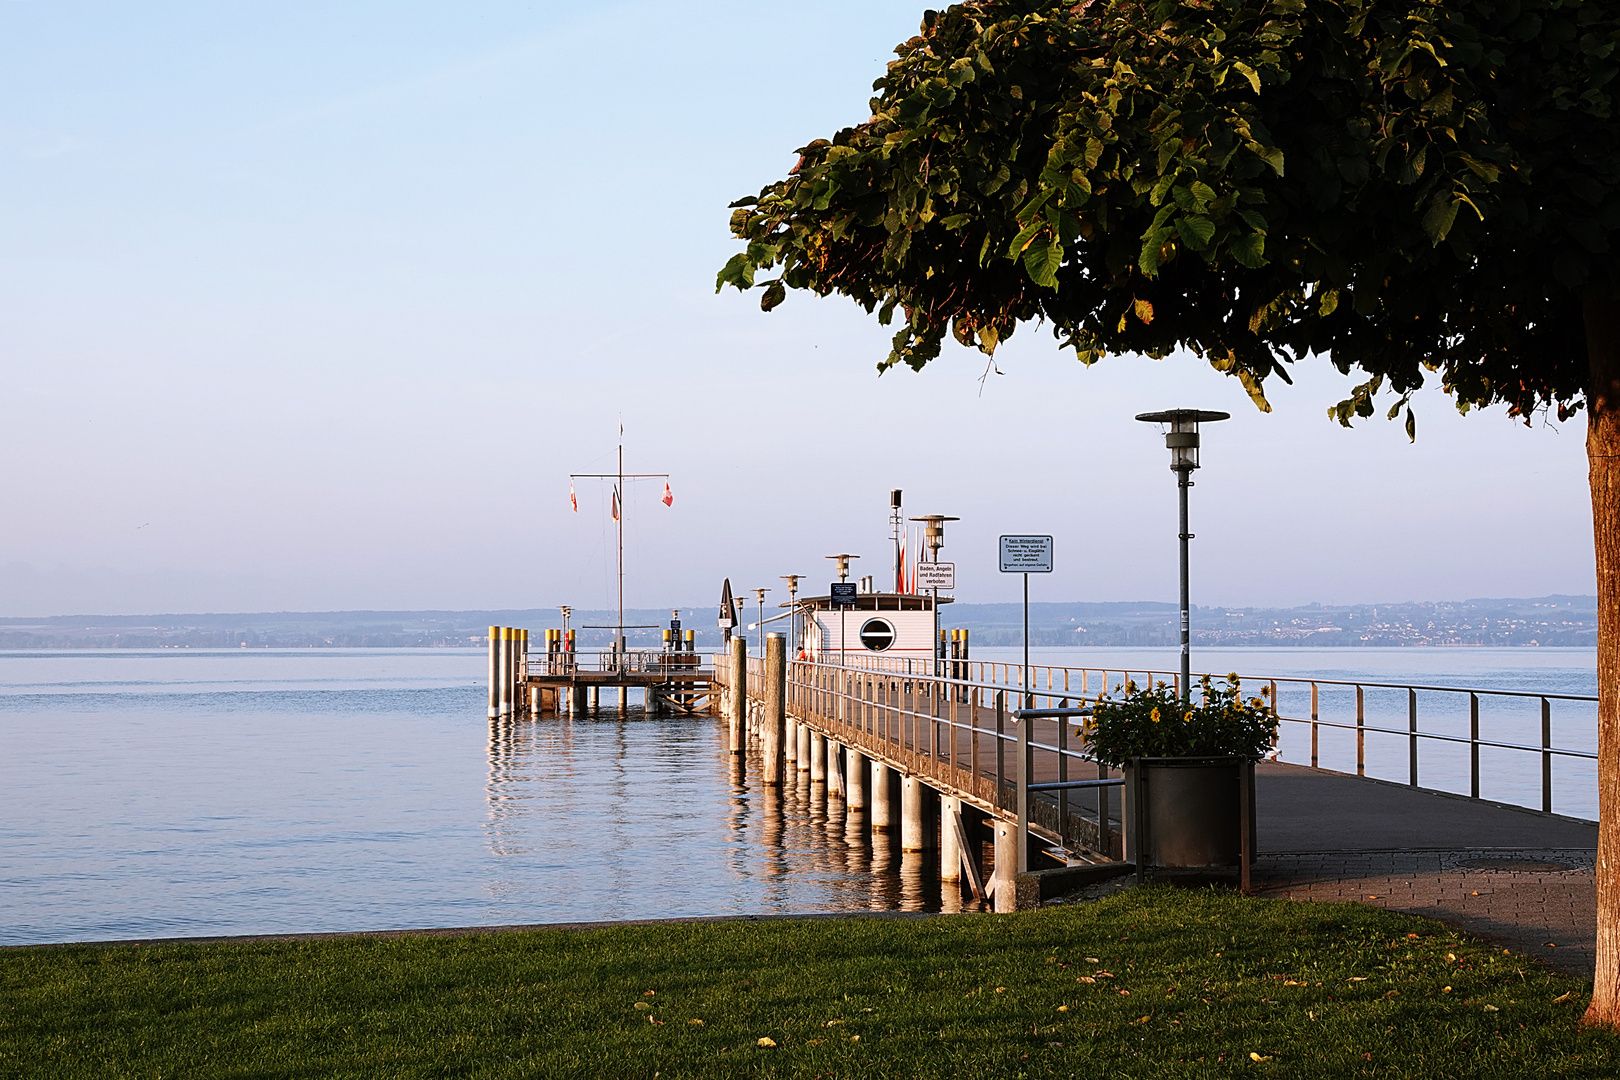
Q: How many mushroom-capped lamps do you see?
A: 10